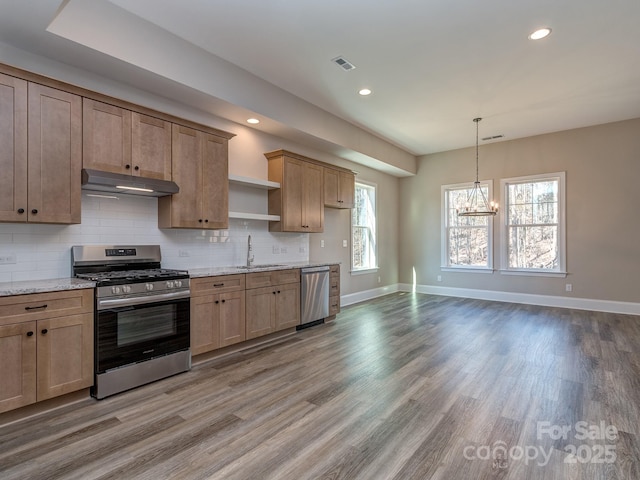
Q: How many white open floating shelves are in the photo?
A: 2